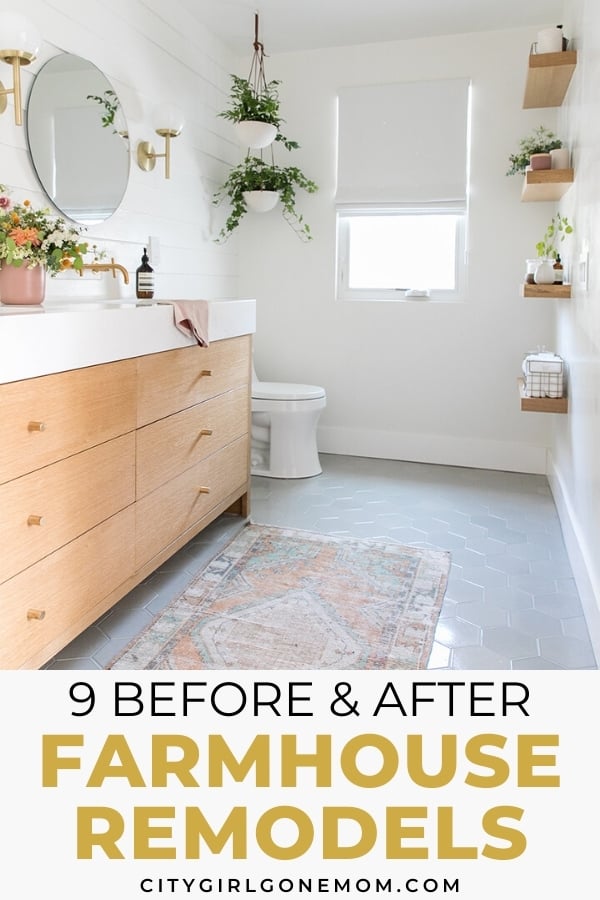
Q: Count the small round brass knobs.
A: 6